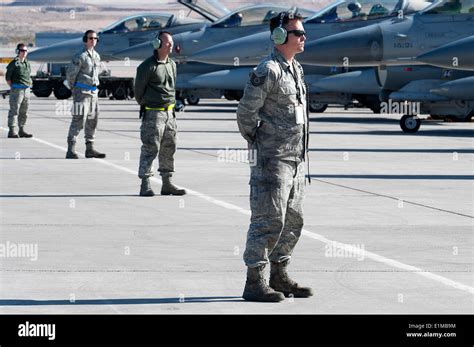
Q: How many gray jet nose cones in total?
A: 5